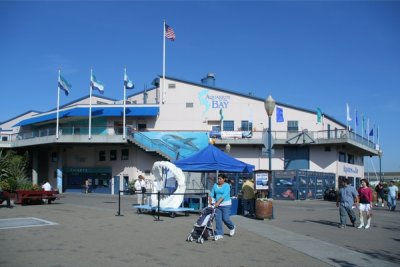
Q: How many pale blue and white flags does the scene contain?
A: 3